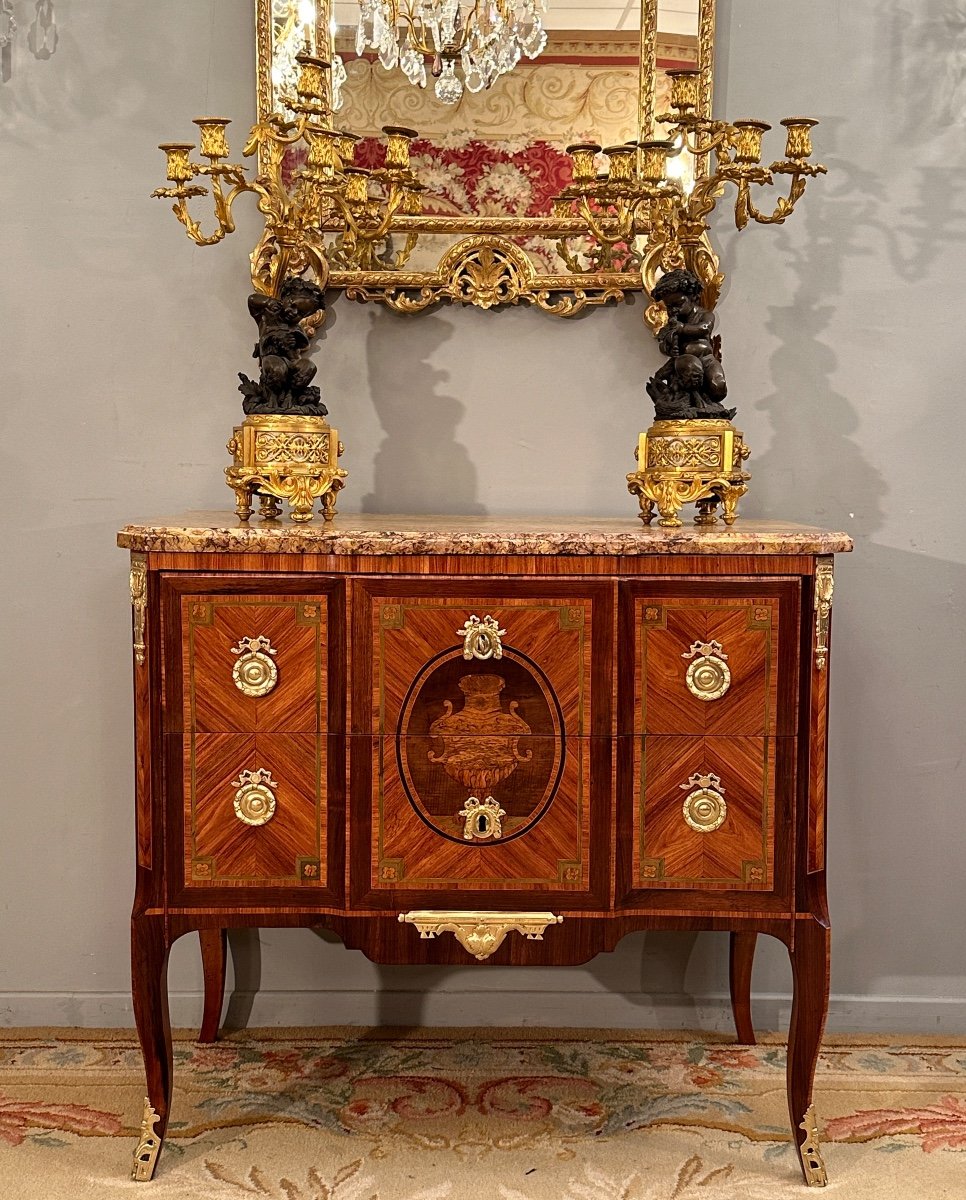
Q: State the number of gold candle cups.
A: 12